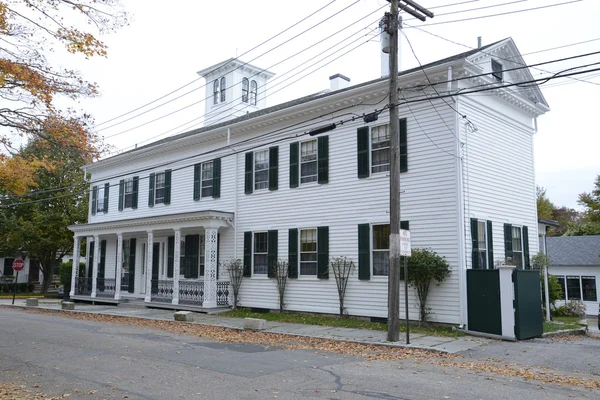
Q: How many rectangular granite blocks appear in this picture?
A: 4